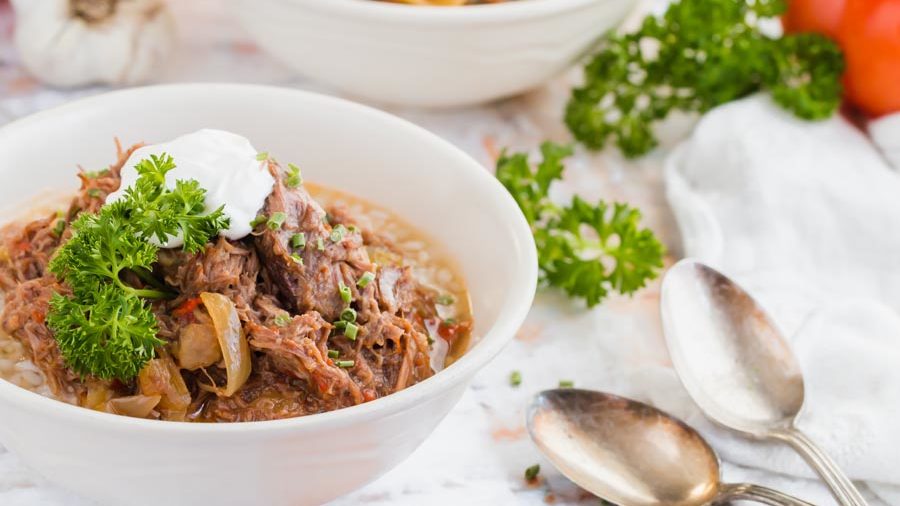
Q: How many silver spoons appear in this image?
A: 2